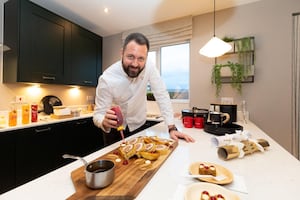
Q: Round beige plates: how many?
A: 2